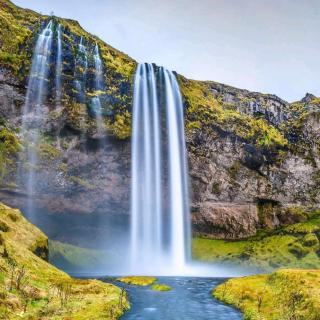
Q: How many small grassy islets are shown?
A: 2